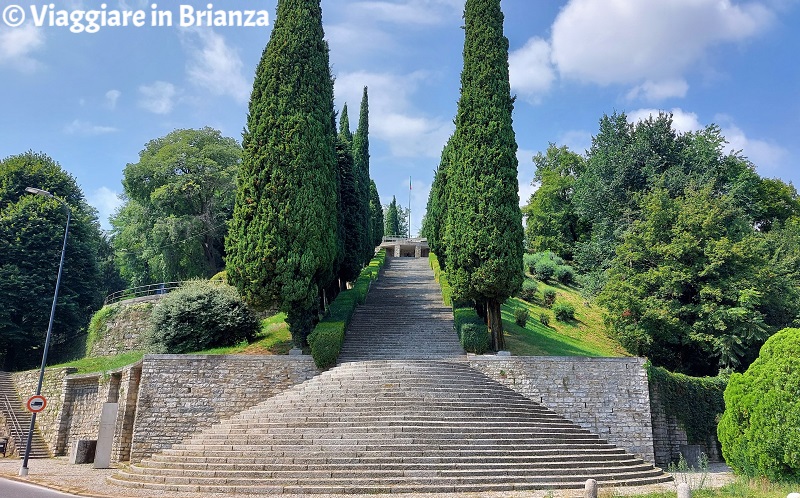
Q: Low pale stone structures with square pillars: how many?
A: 1